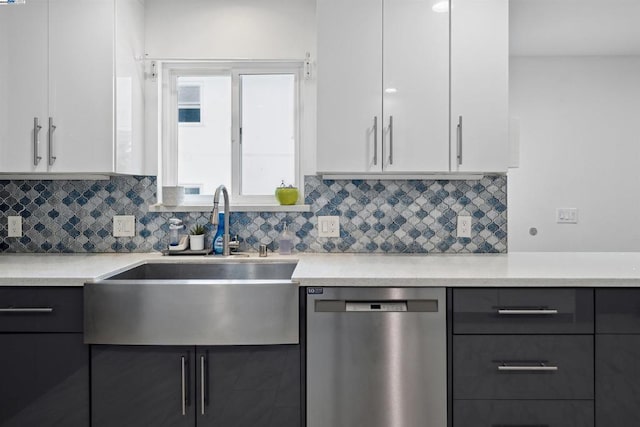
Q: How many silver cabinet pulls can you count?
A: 10